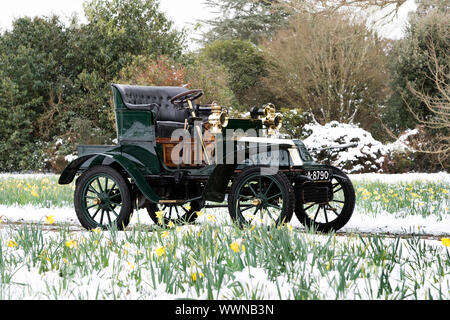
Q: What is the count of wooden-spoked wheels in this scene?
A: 4